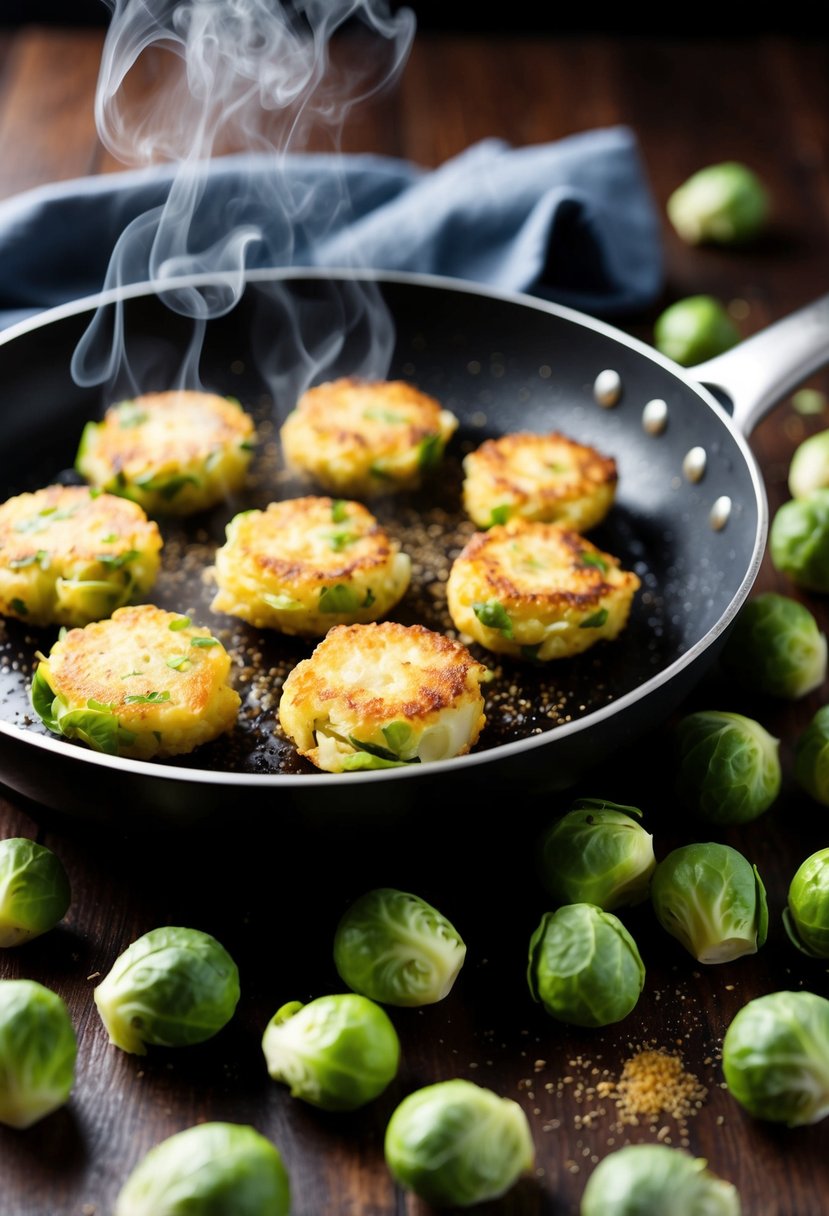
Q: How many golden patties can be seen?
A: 8